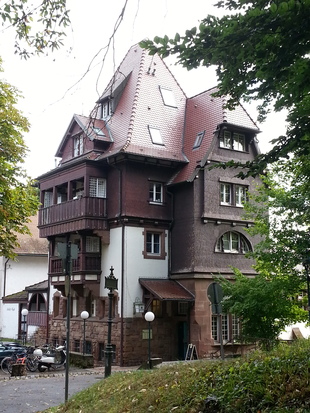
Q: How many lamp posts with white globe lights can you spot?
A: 3